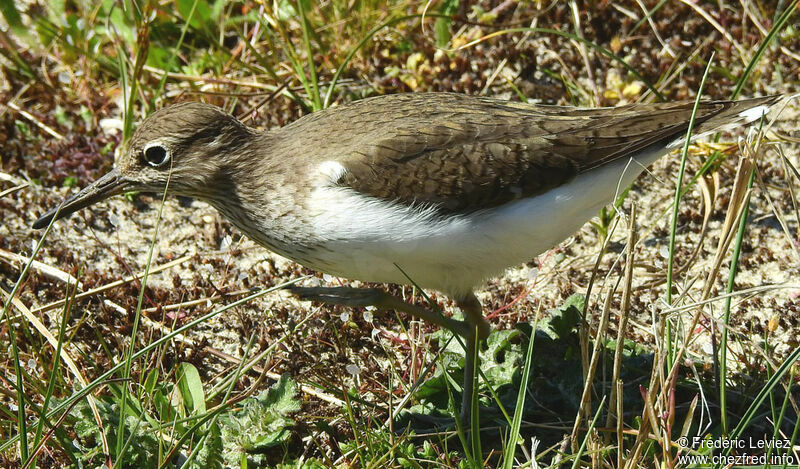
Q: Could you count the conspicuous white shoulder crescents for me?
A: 1